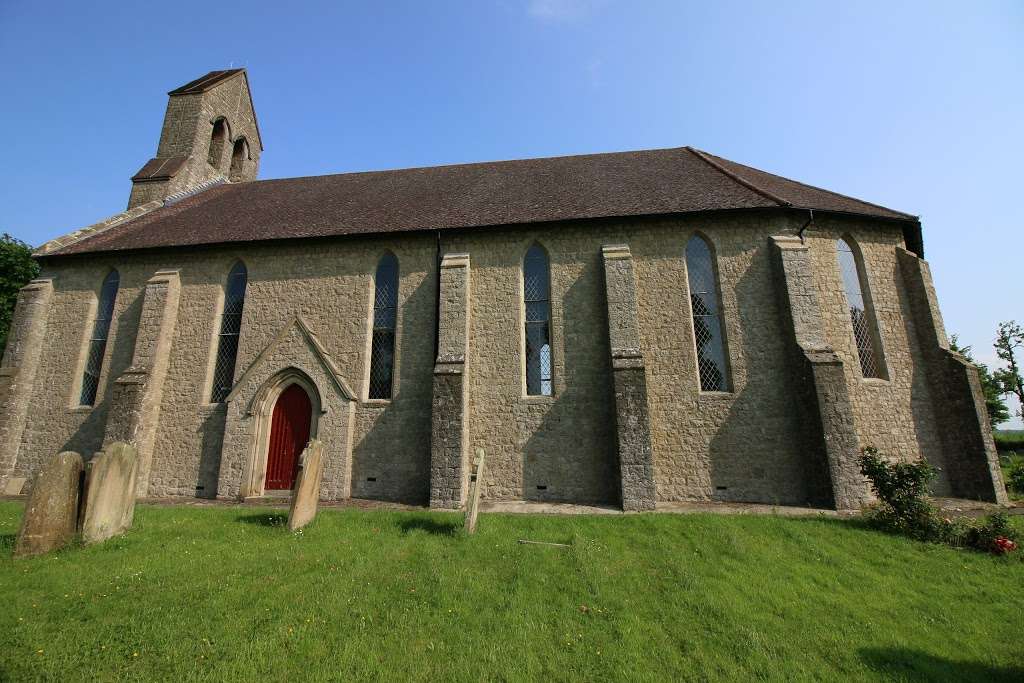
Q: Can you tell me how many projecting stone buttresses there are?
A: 6